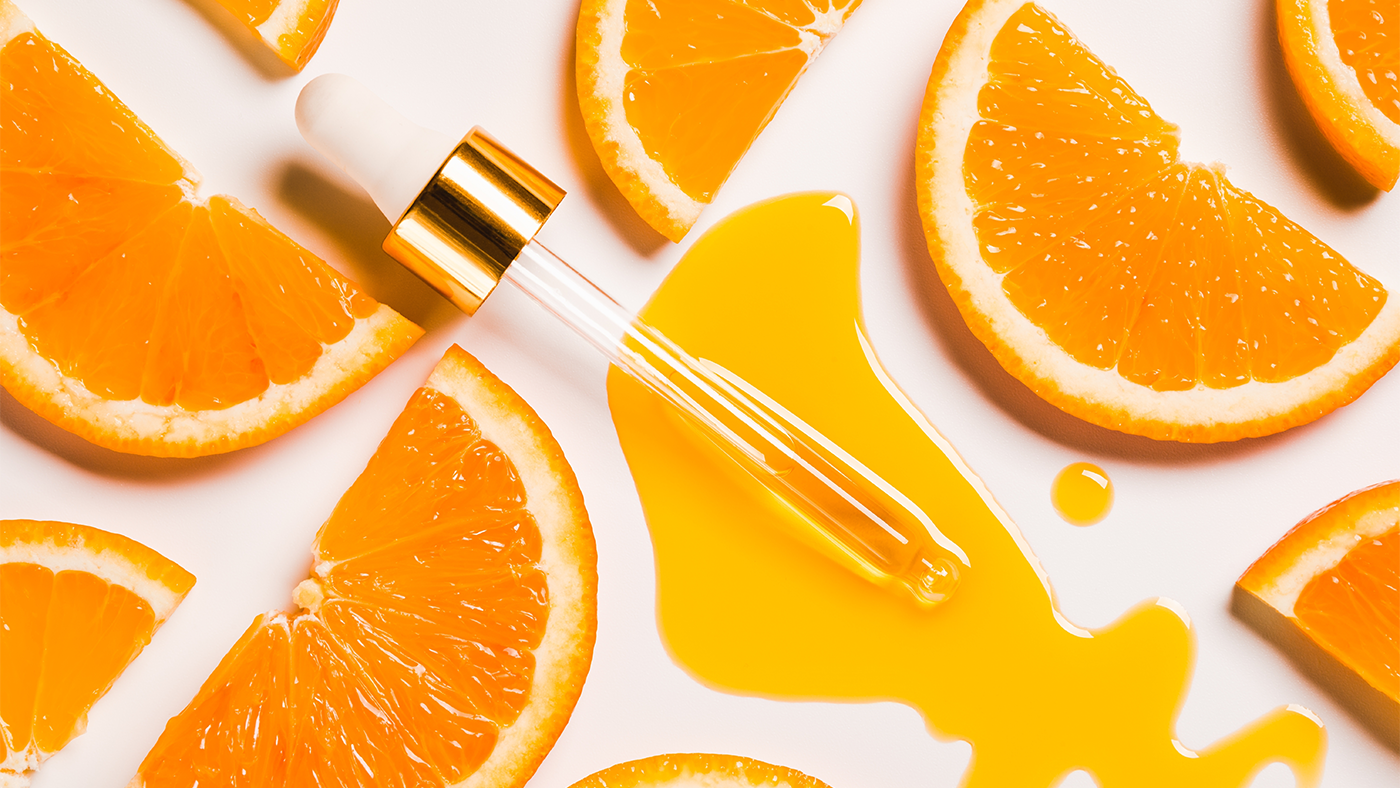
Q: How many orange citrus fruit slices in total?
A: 9